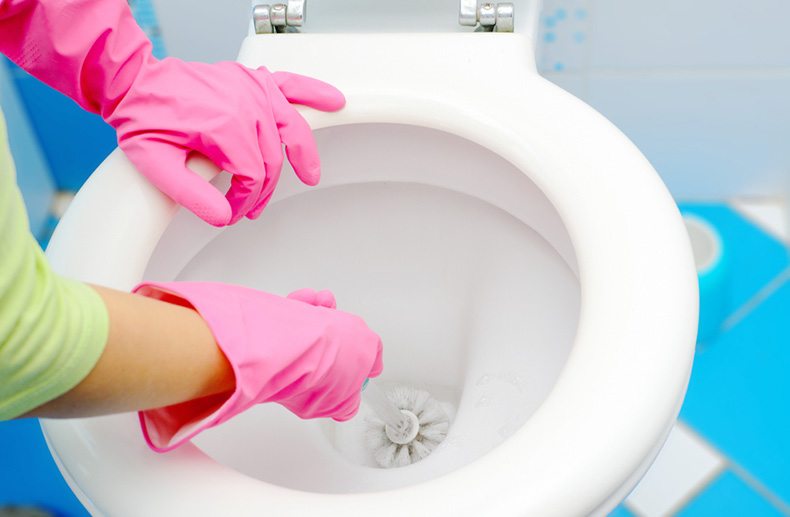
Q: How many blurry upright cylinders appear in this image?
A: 1